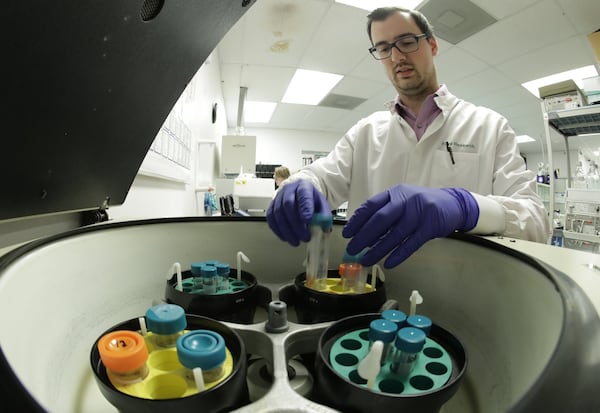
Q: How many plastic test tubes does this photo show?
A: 14